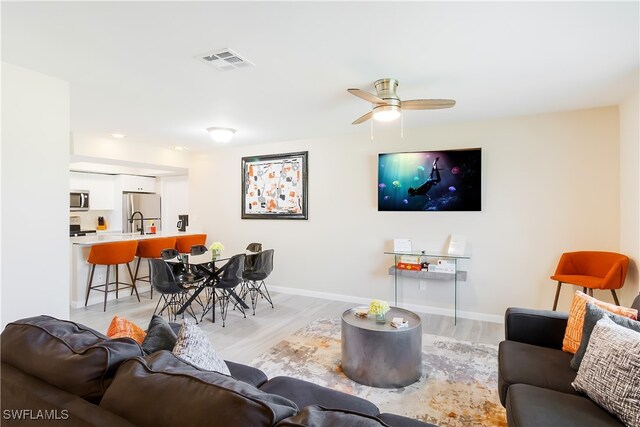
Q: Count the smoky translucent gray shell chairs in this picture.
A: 6